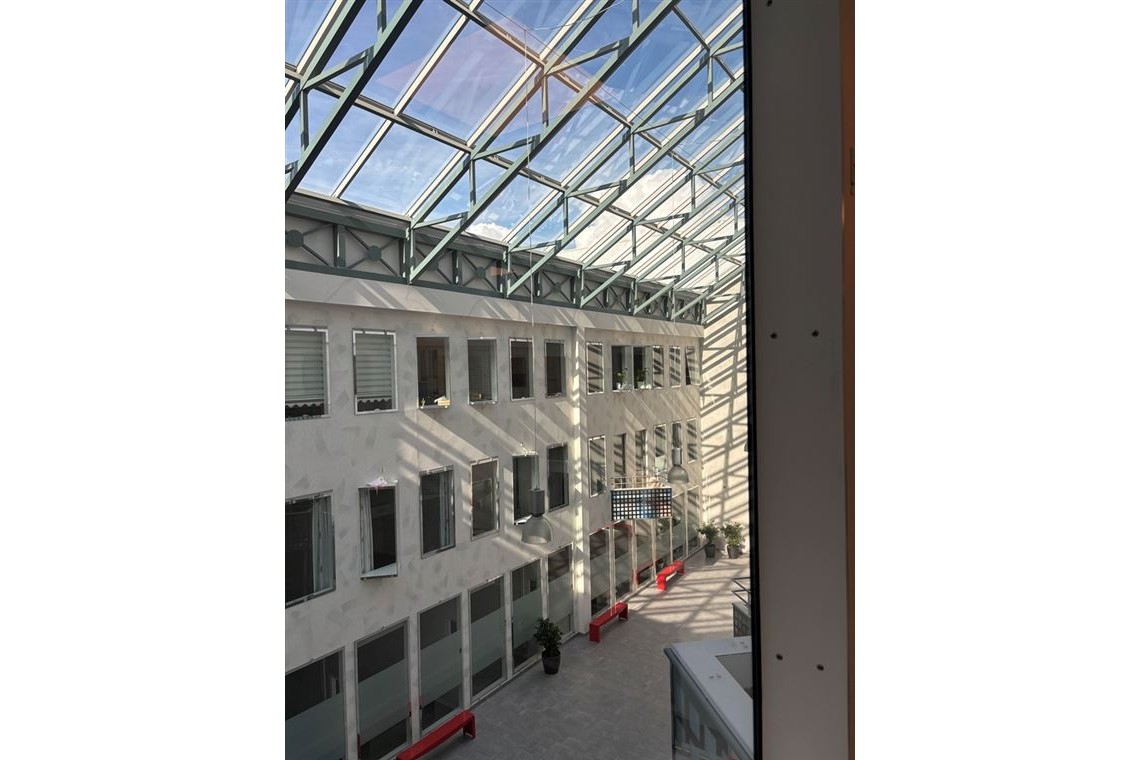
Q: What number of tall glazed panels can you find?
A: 12